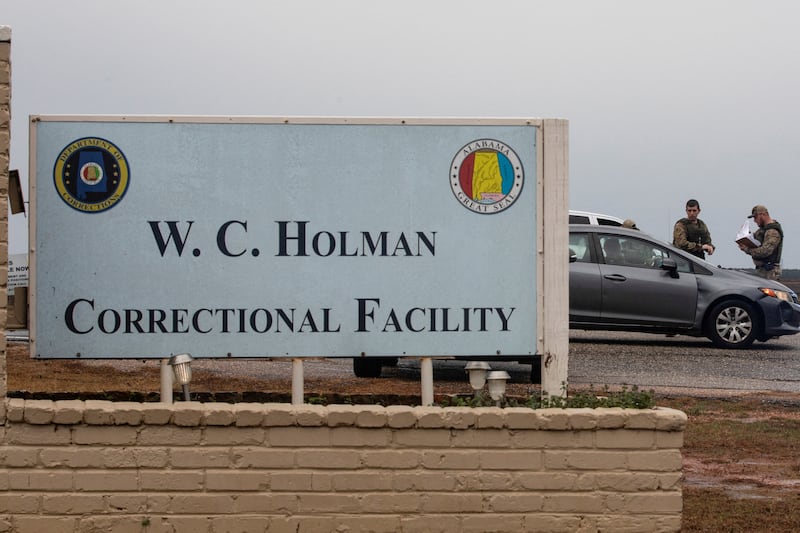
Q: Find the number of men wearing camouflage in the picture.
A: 2